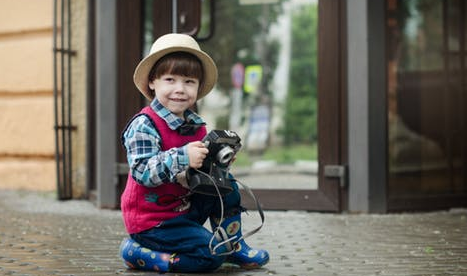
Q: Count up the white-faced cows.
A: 0